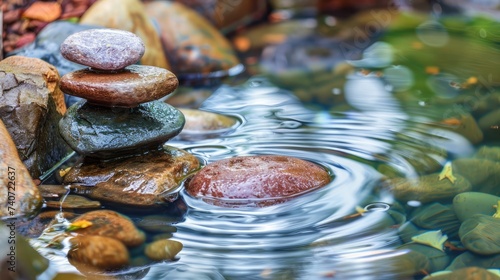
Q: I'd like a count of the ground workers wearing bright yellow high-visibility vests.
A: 0